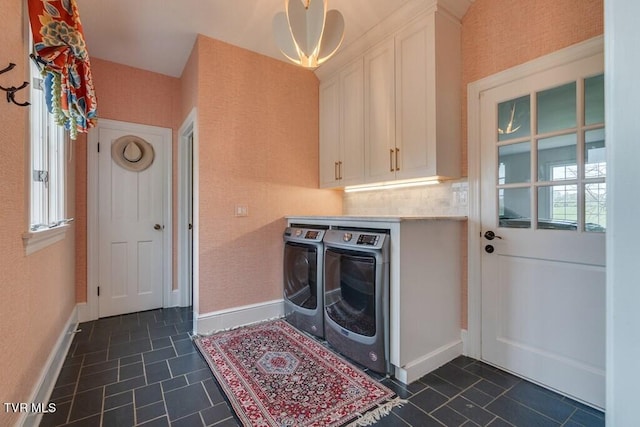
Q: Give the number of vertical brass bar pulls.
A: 4